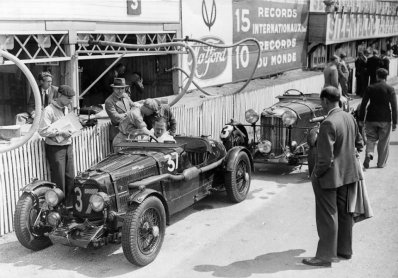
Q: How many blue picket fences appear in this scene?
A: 0